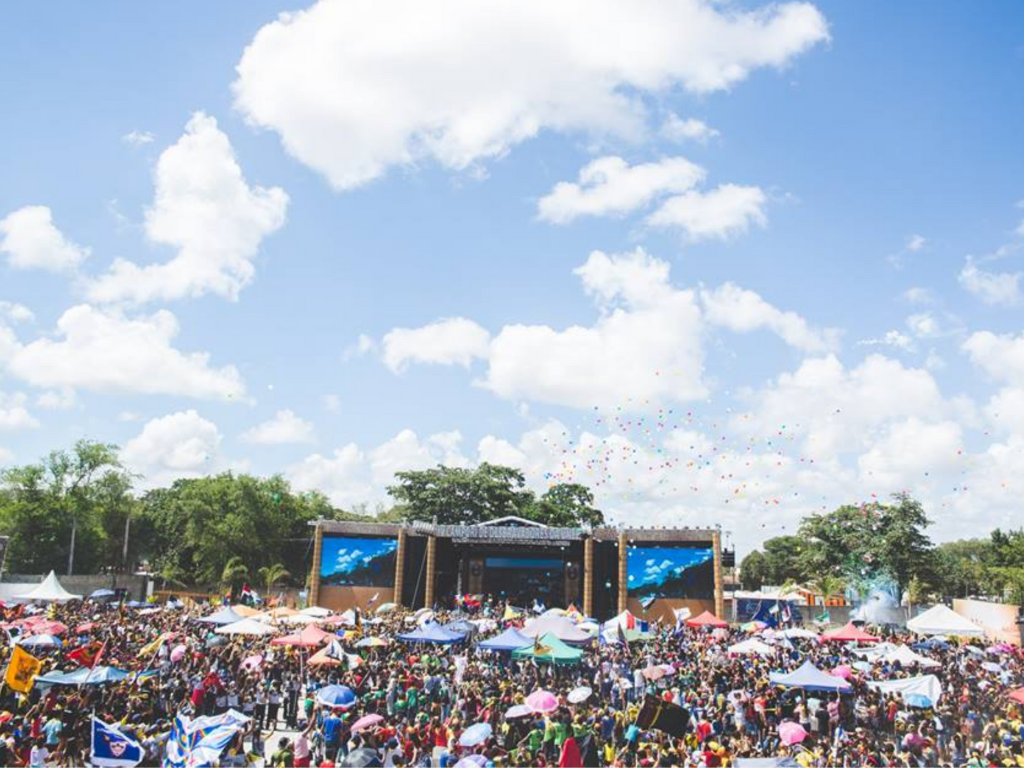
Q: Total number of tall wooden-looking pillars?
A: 6